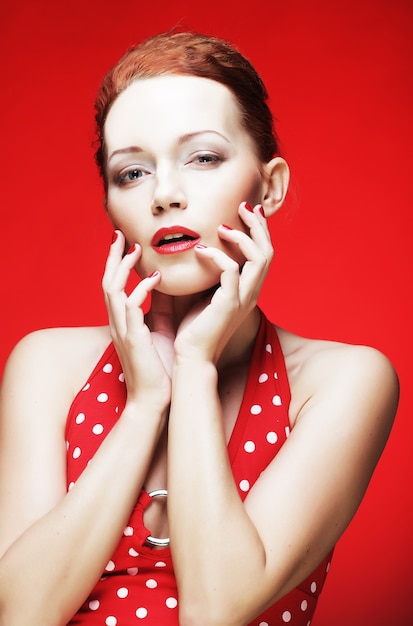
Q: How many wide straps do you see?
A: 2